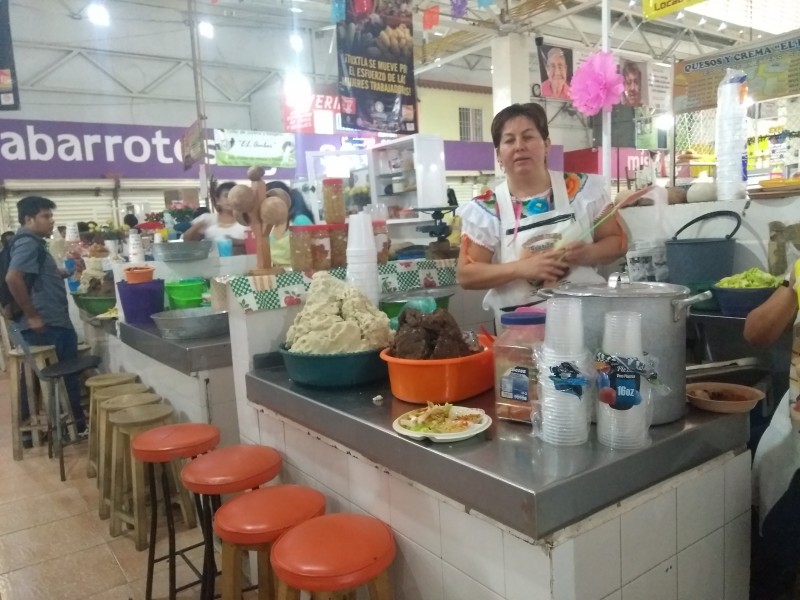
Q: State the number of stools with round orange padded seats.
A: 4